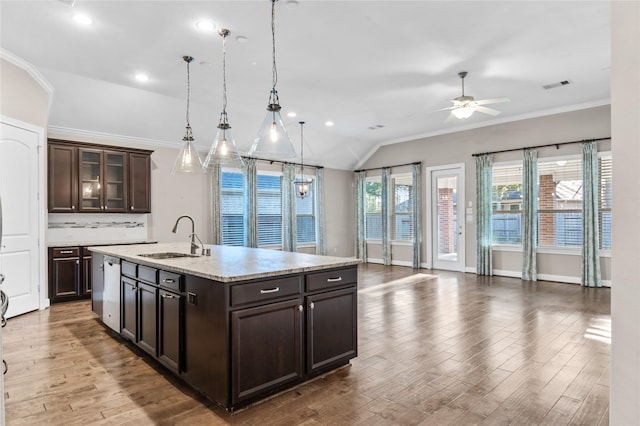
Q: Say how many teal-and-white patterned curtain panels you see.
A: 10